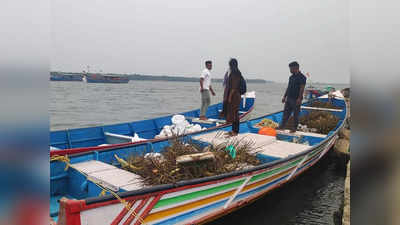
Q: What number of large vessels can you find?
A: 2